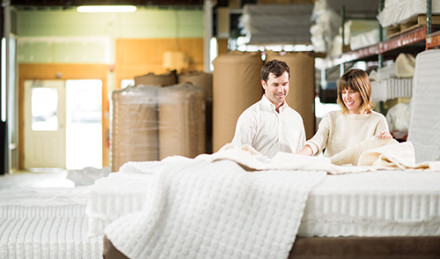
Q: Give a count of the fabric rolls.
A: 6